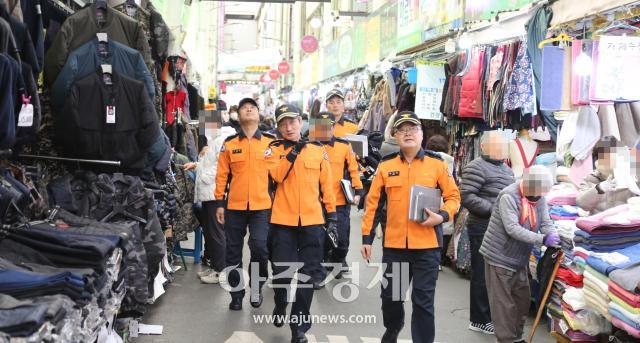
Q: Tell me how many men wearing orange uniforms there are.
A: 5